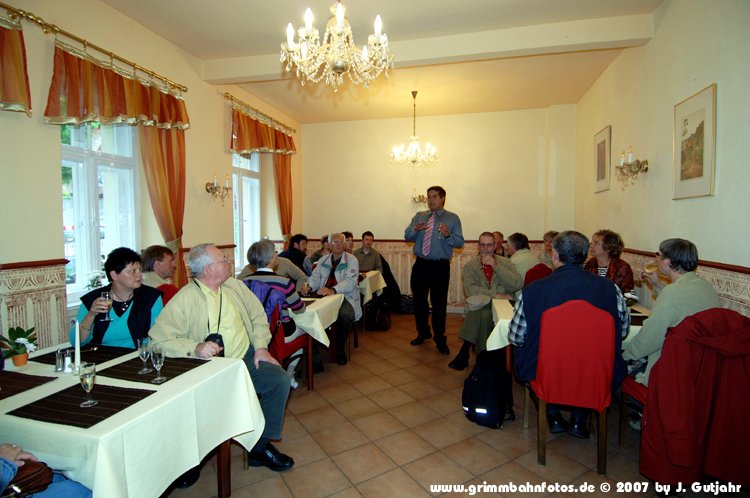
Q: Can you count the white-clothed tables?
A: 4